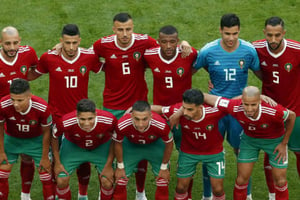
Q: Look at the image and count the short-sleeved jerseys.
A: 11